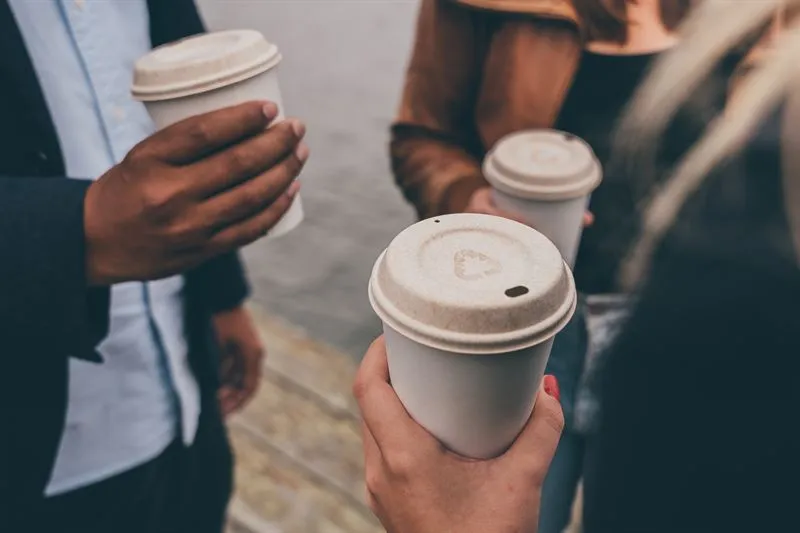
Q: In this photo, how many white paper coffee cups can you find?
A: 3